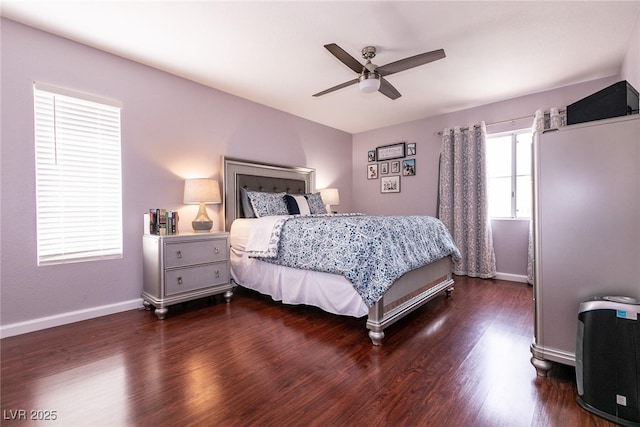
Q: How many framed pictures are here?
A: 8